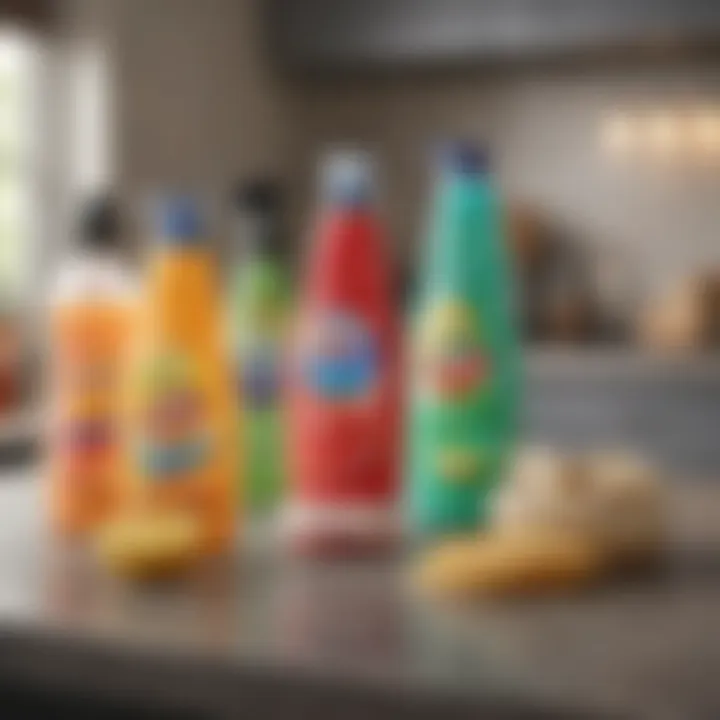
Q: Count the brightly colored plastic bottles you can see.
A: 5